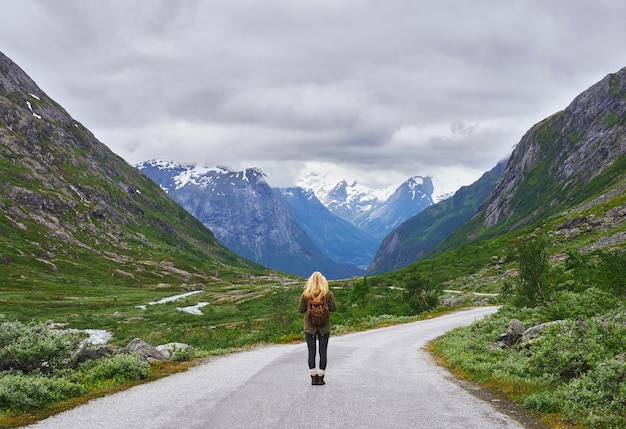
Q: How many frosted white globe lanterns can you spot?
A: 0